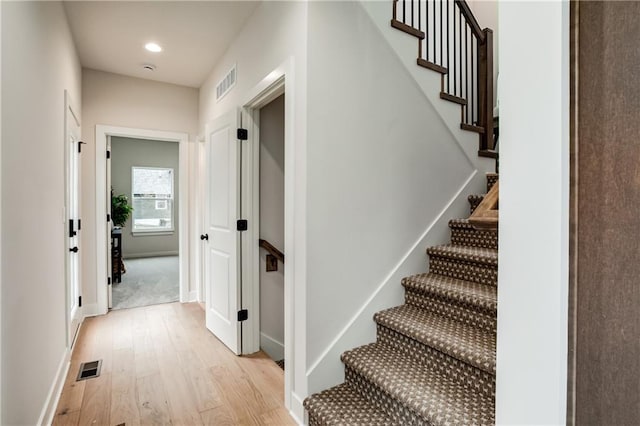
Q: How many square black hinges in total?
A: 3